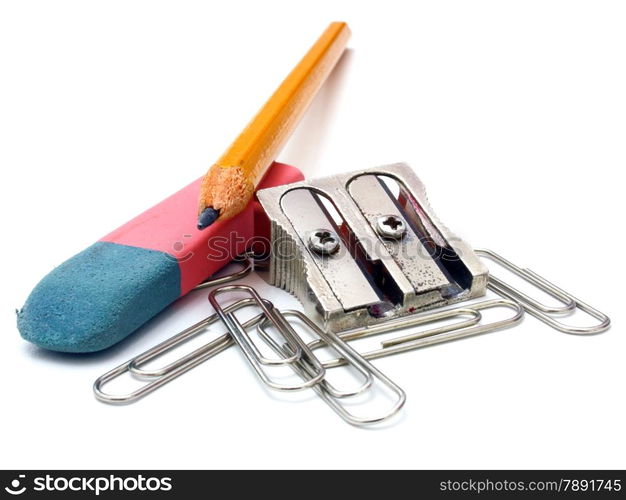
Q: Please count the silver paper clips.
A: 6